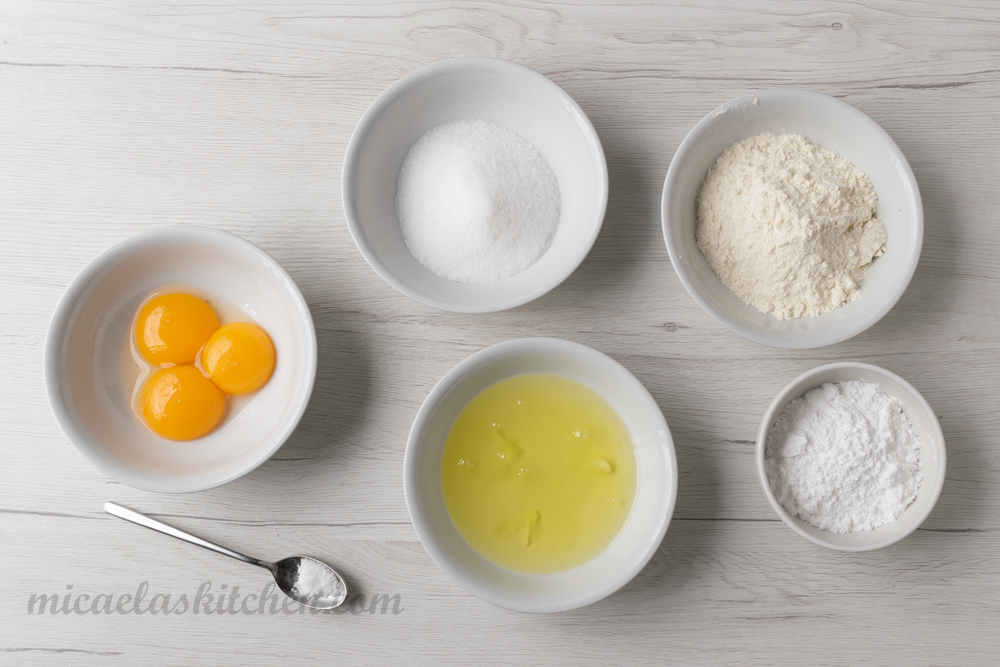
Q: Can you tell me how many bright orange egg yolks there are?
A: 3